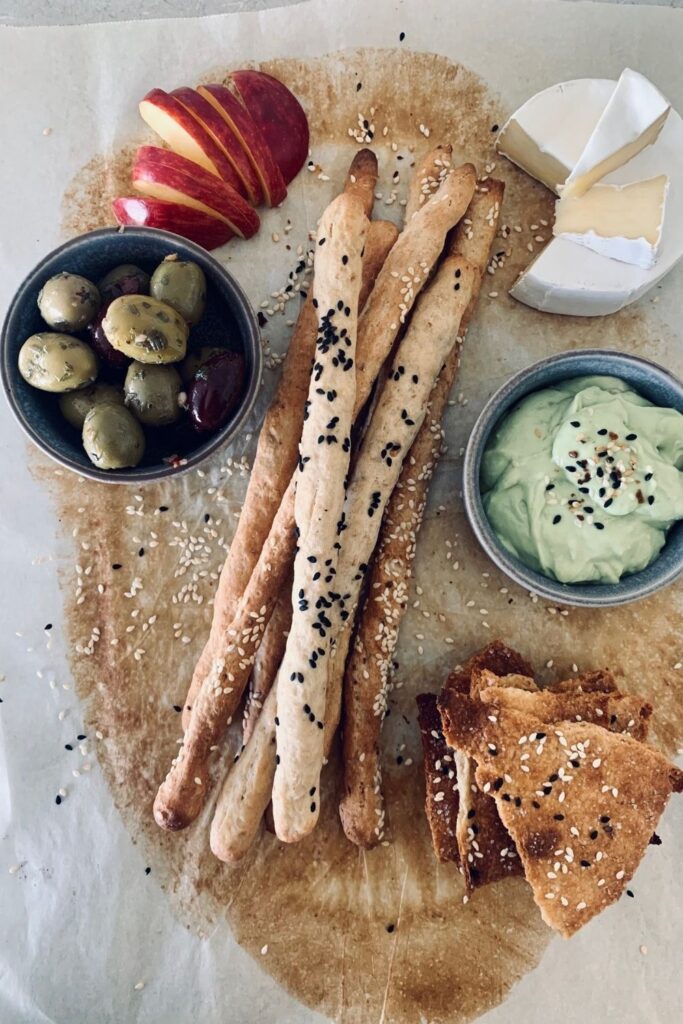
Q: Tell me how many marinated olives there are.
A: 11